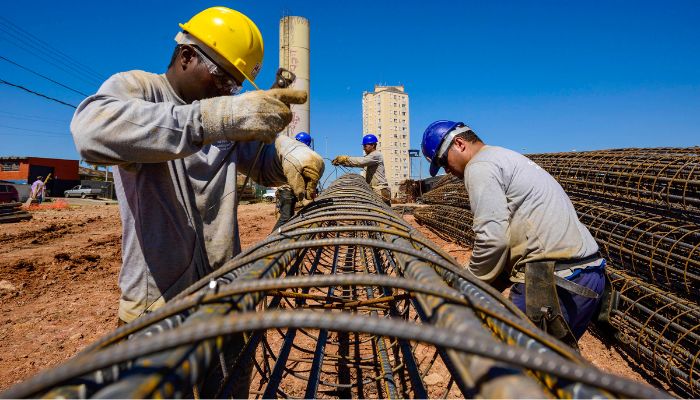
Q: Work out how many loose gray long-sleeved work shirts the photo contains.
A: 3